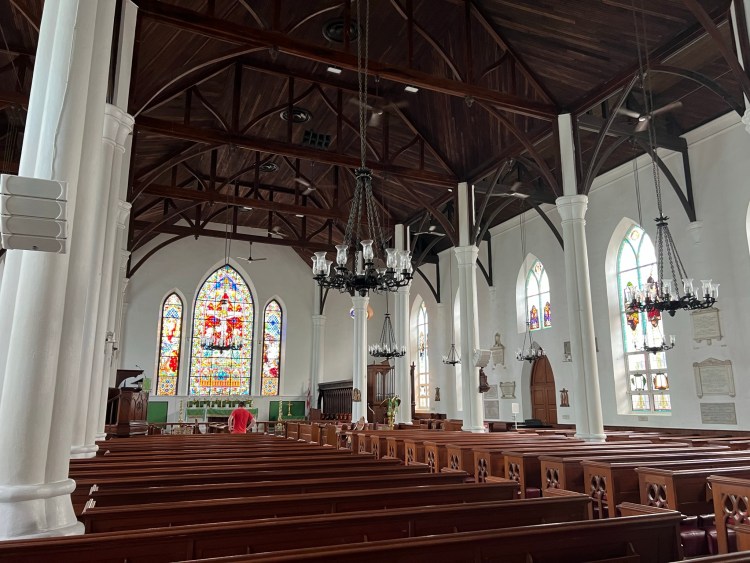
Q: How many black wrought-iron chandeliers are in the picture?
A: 7